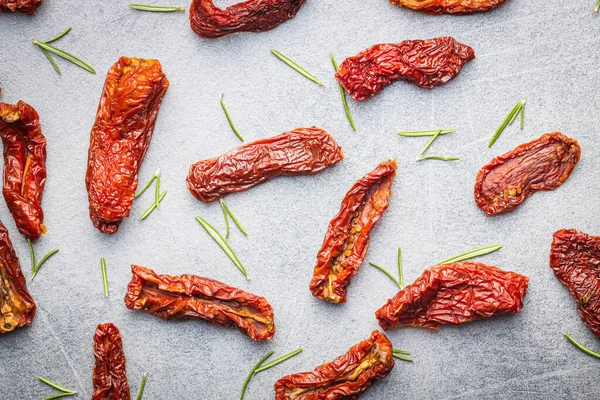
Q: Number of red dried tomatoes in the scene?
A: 15